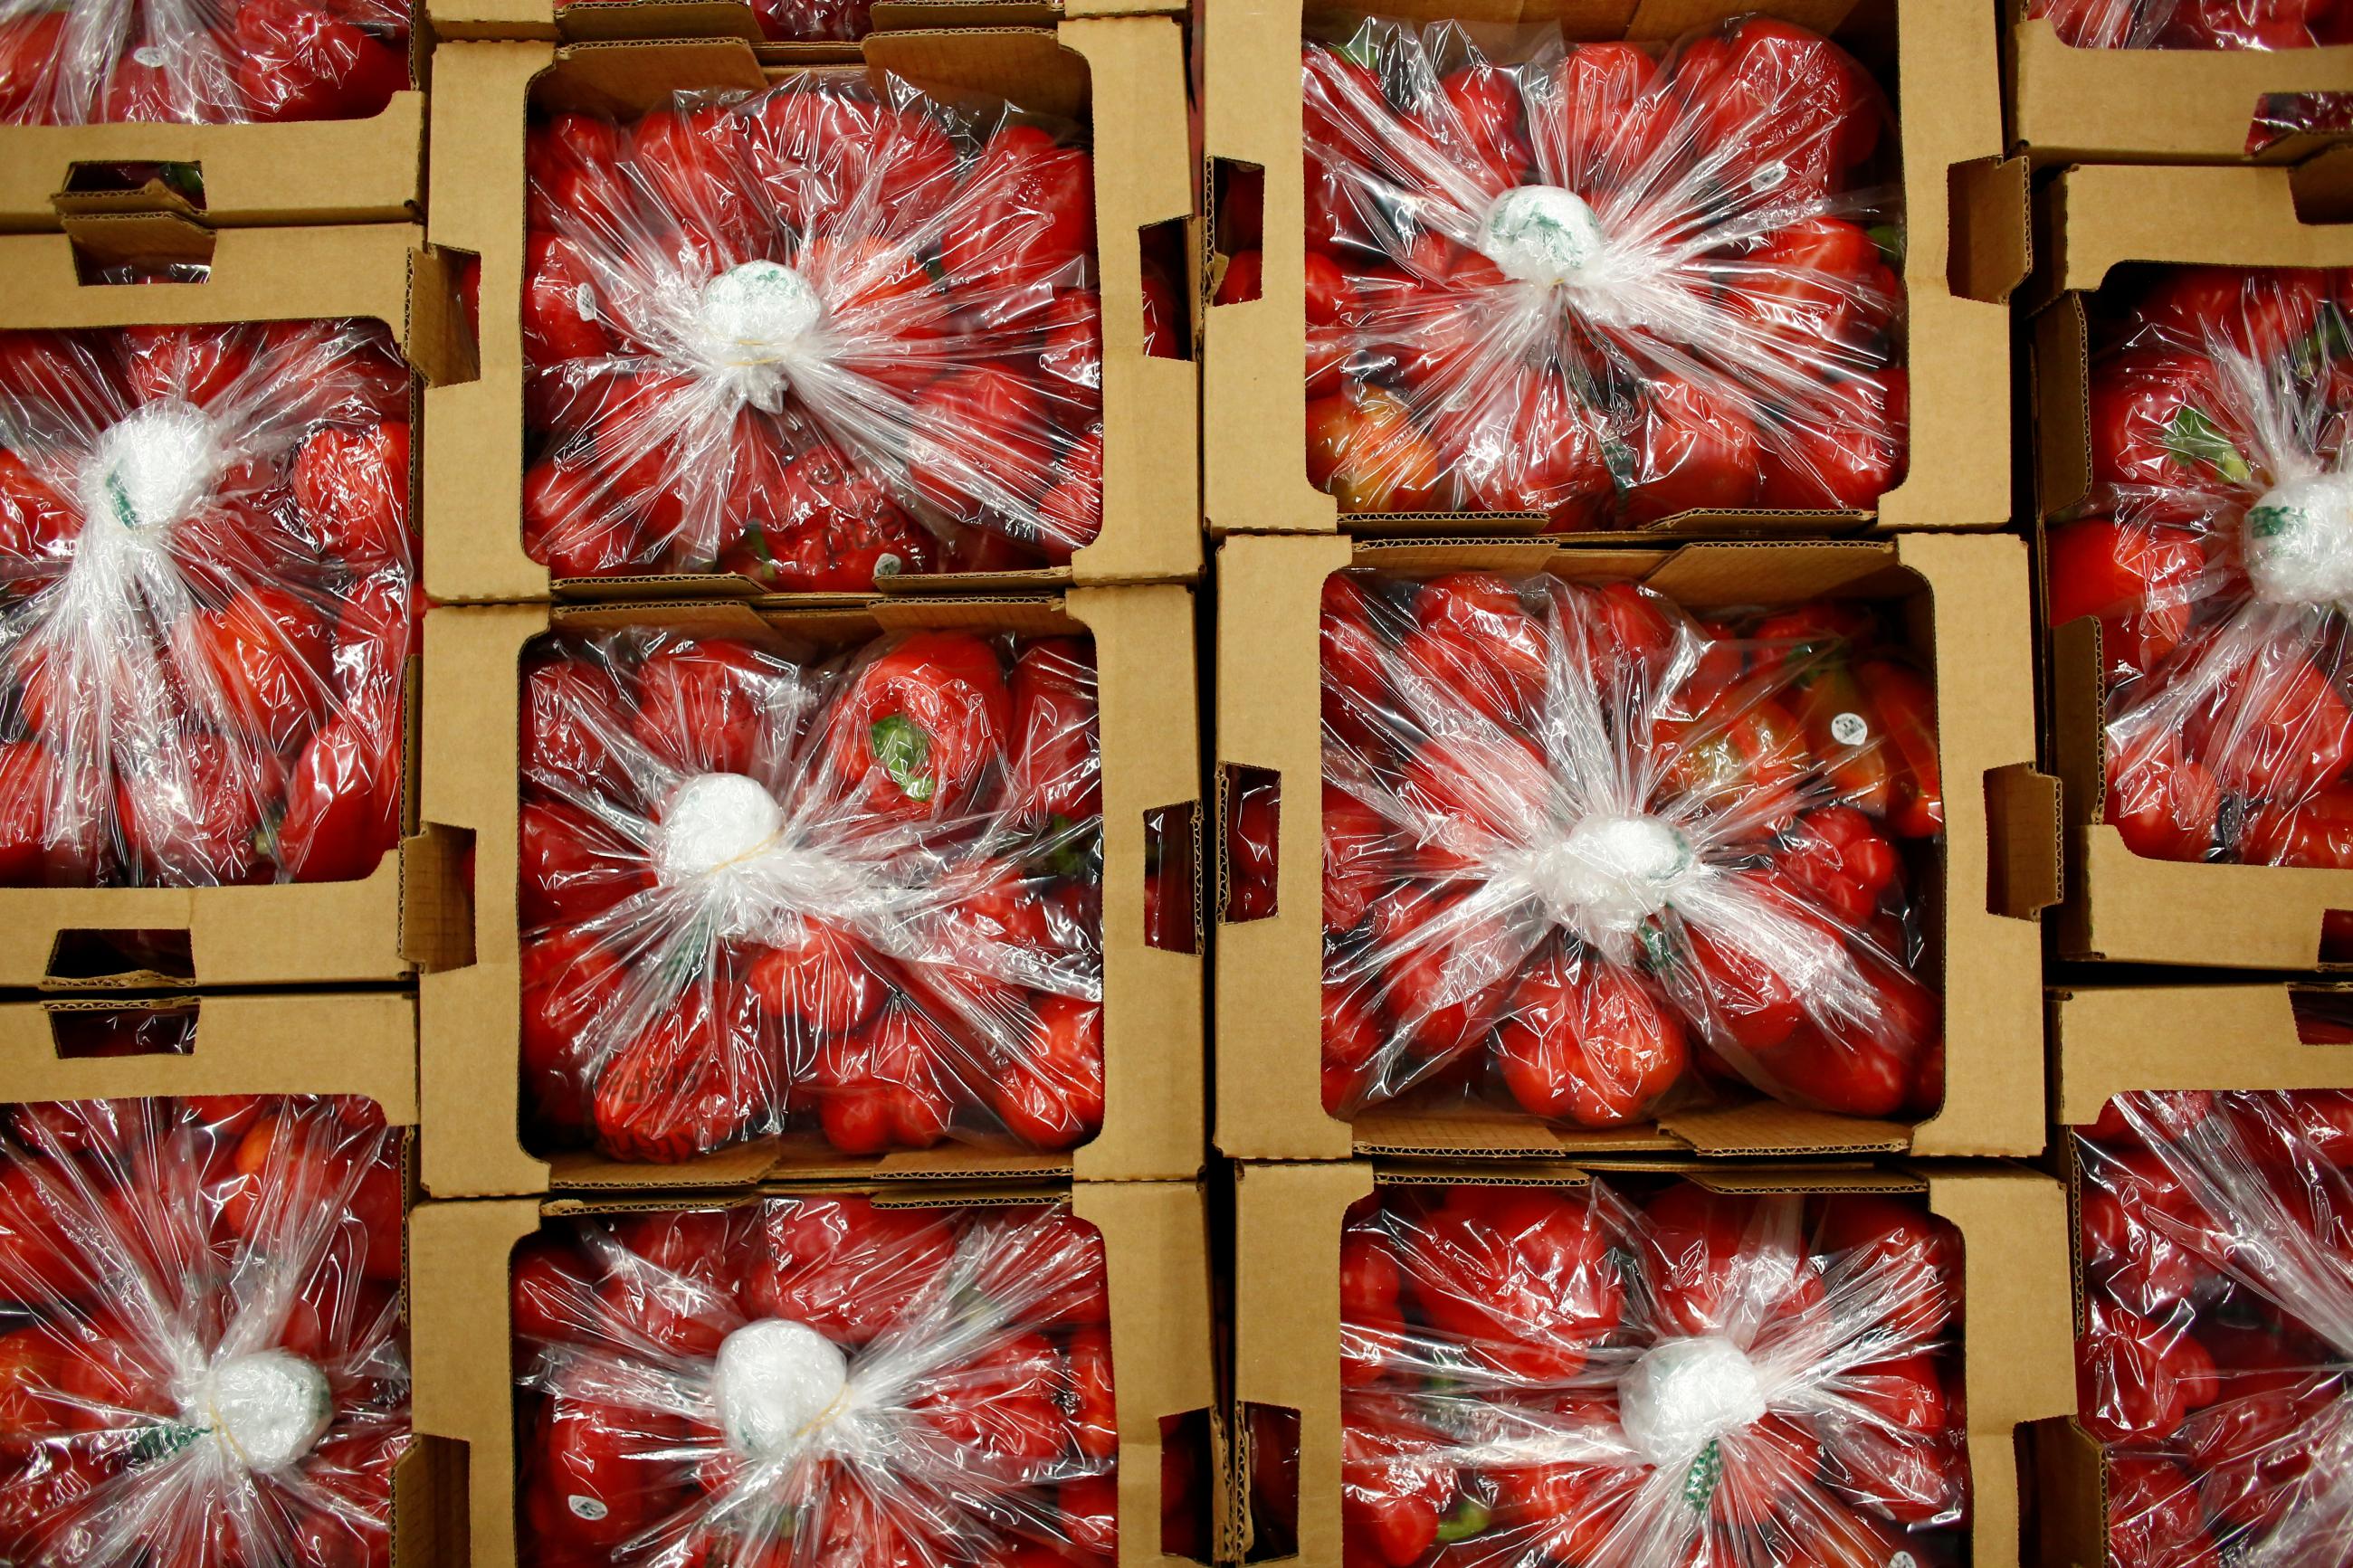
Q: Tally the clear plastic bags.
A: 13